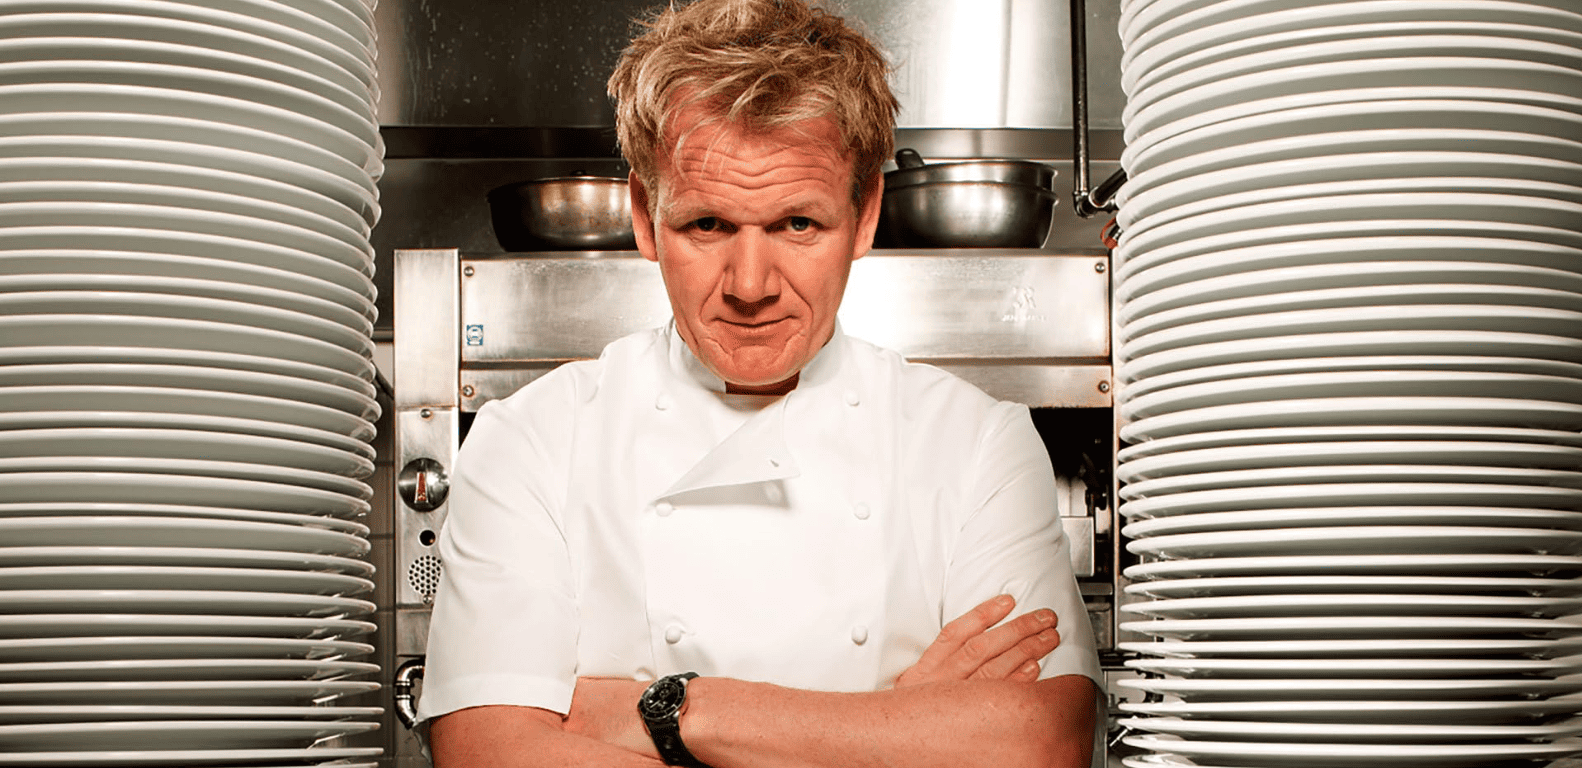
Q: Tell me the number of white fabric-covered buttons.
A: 6